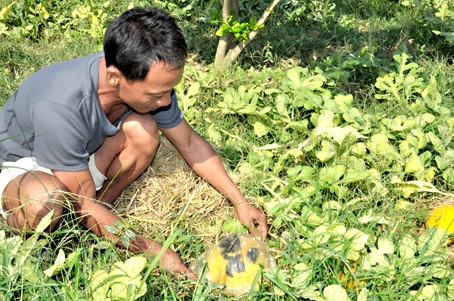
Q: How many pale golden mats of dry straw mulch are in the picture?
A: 1